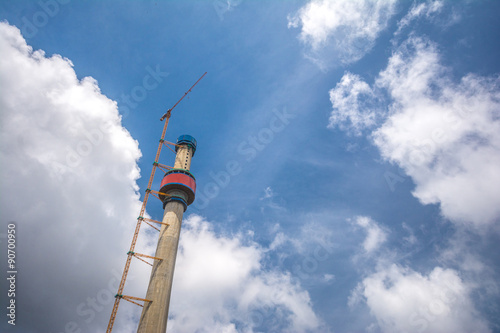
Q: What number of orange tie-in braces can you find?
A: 6